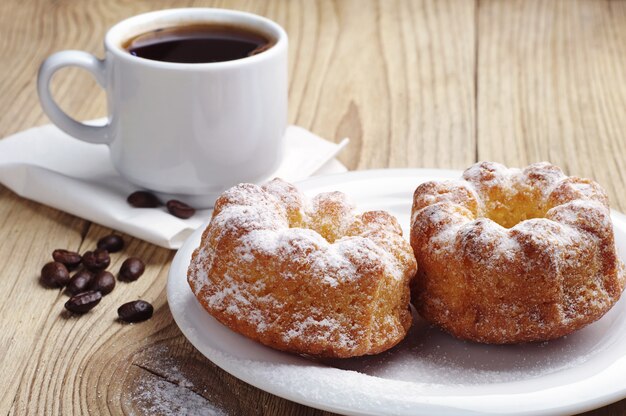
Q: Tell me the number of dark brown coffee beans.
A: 11